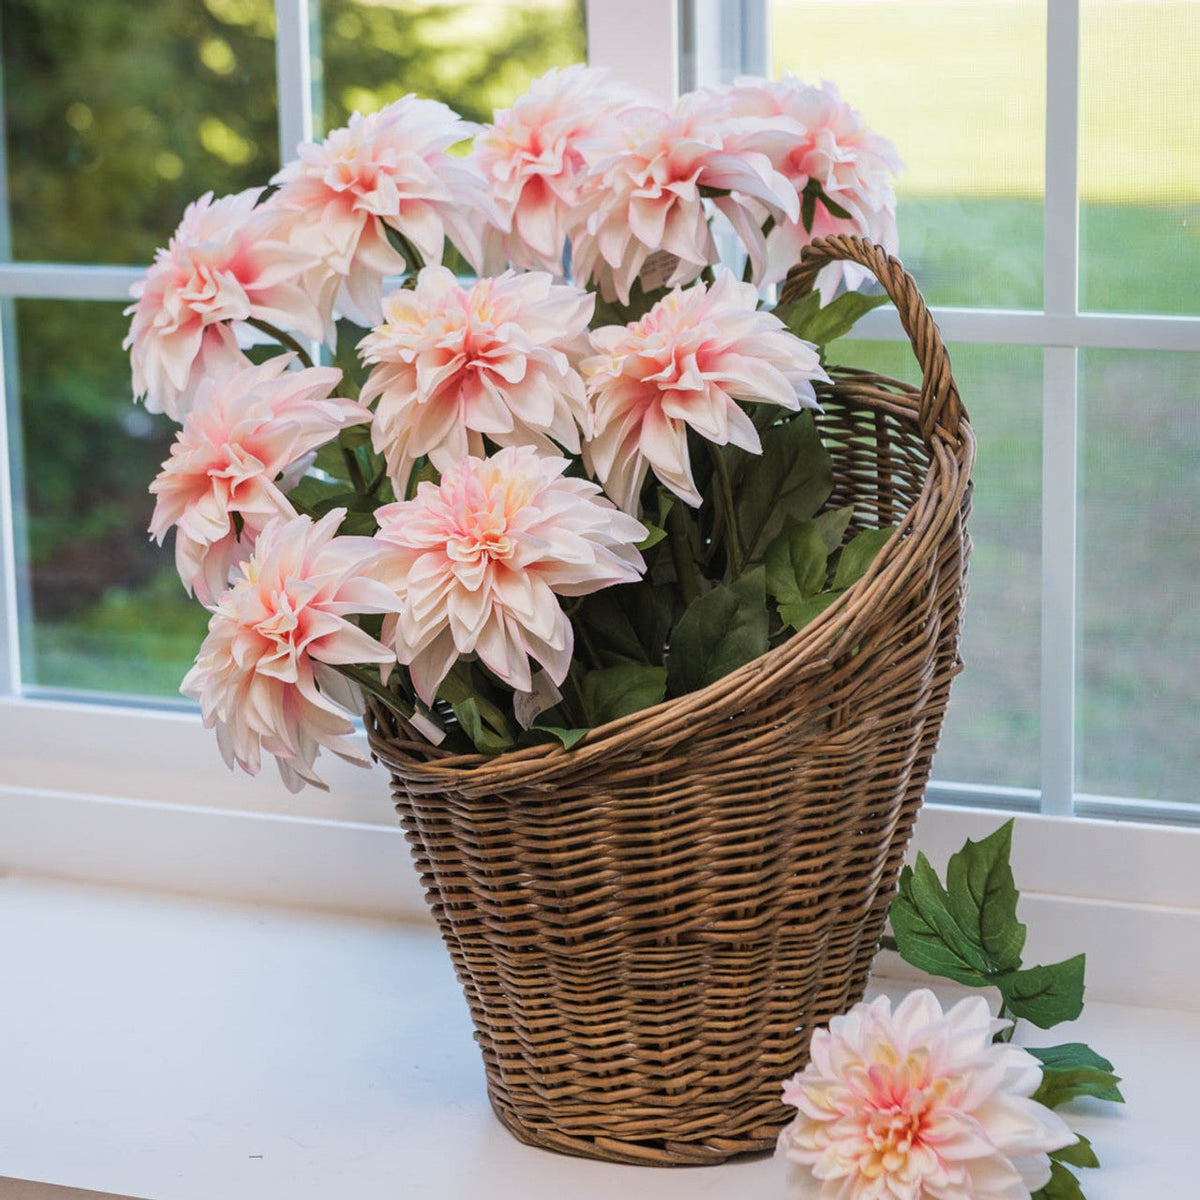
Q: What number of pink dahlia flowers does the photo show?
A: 11